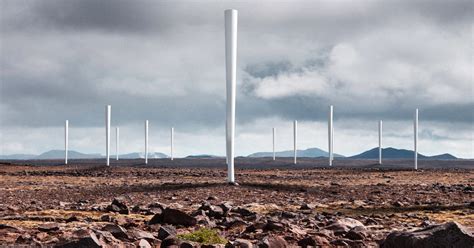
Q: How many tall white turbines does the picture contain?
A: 11